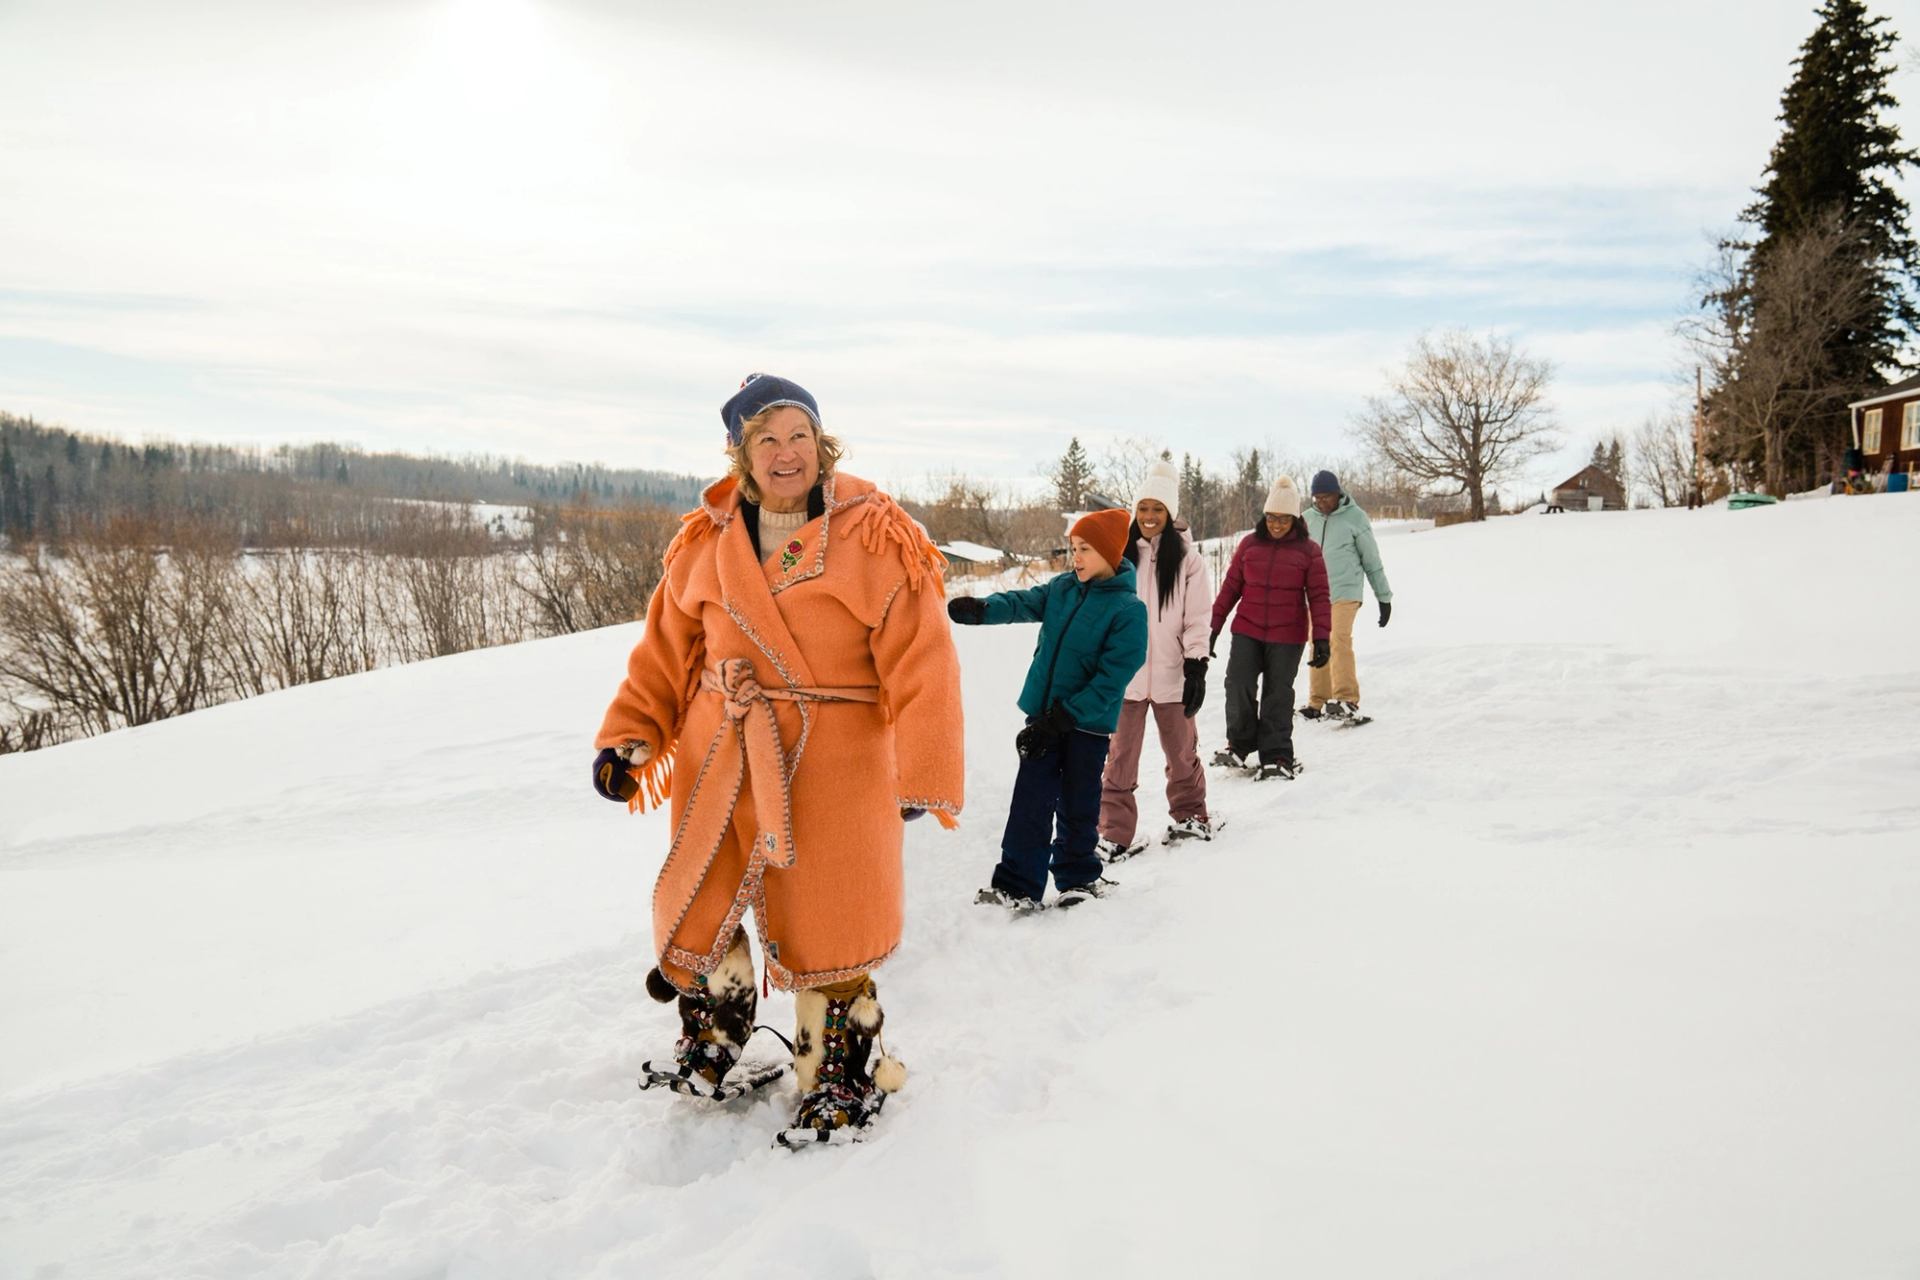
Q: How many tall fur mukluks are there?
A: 2